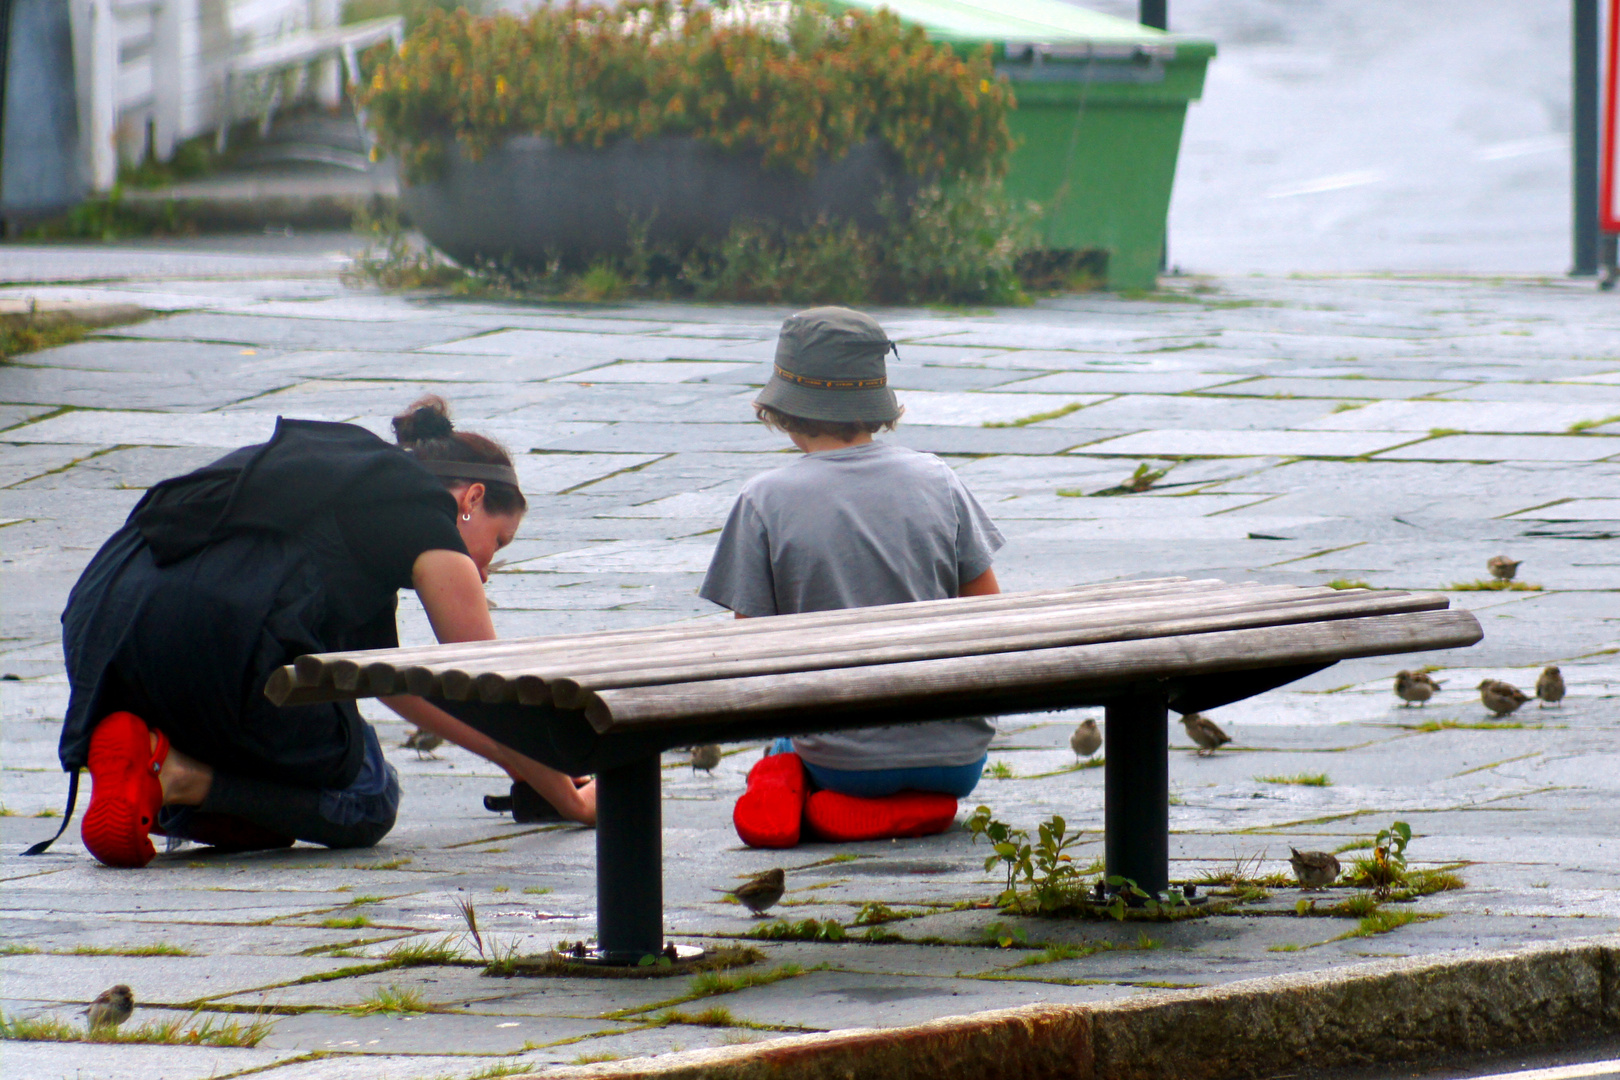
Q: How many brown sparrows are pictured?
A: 11